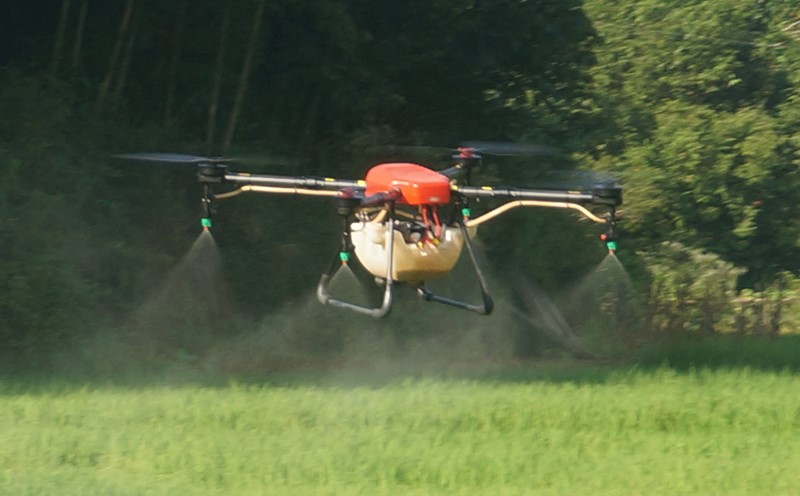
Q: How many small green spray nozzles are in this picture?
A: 4